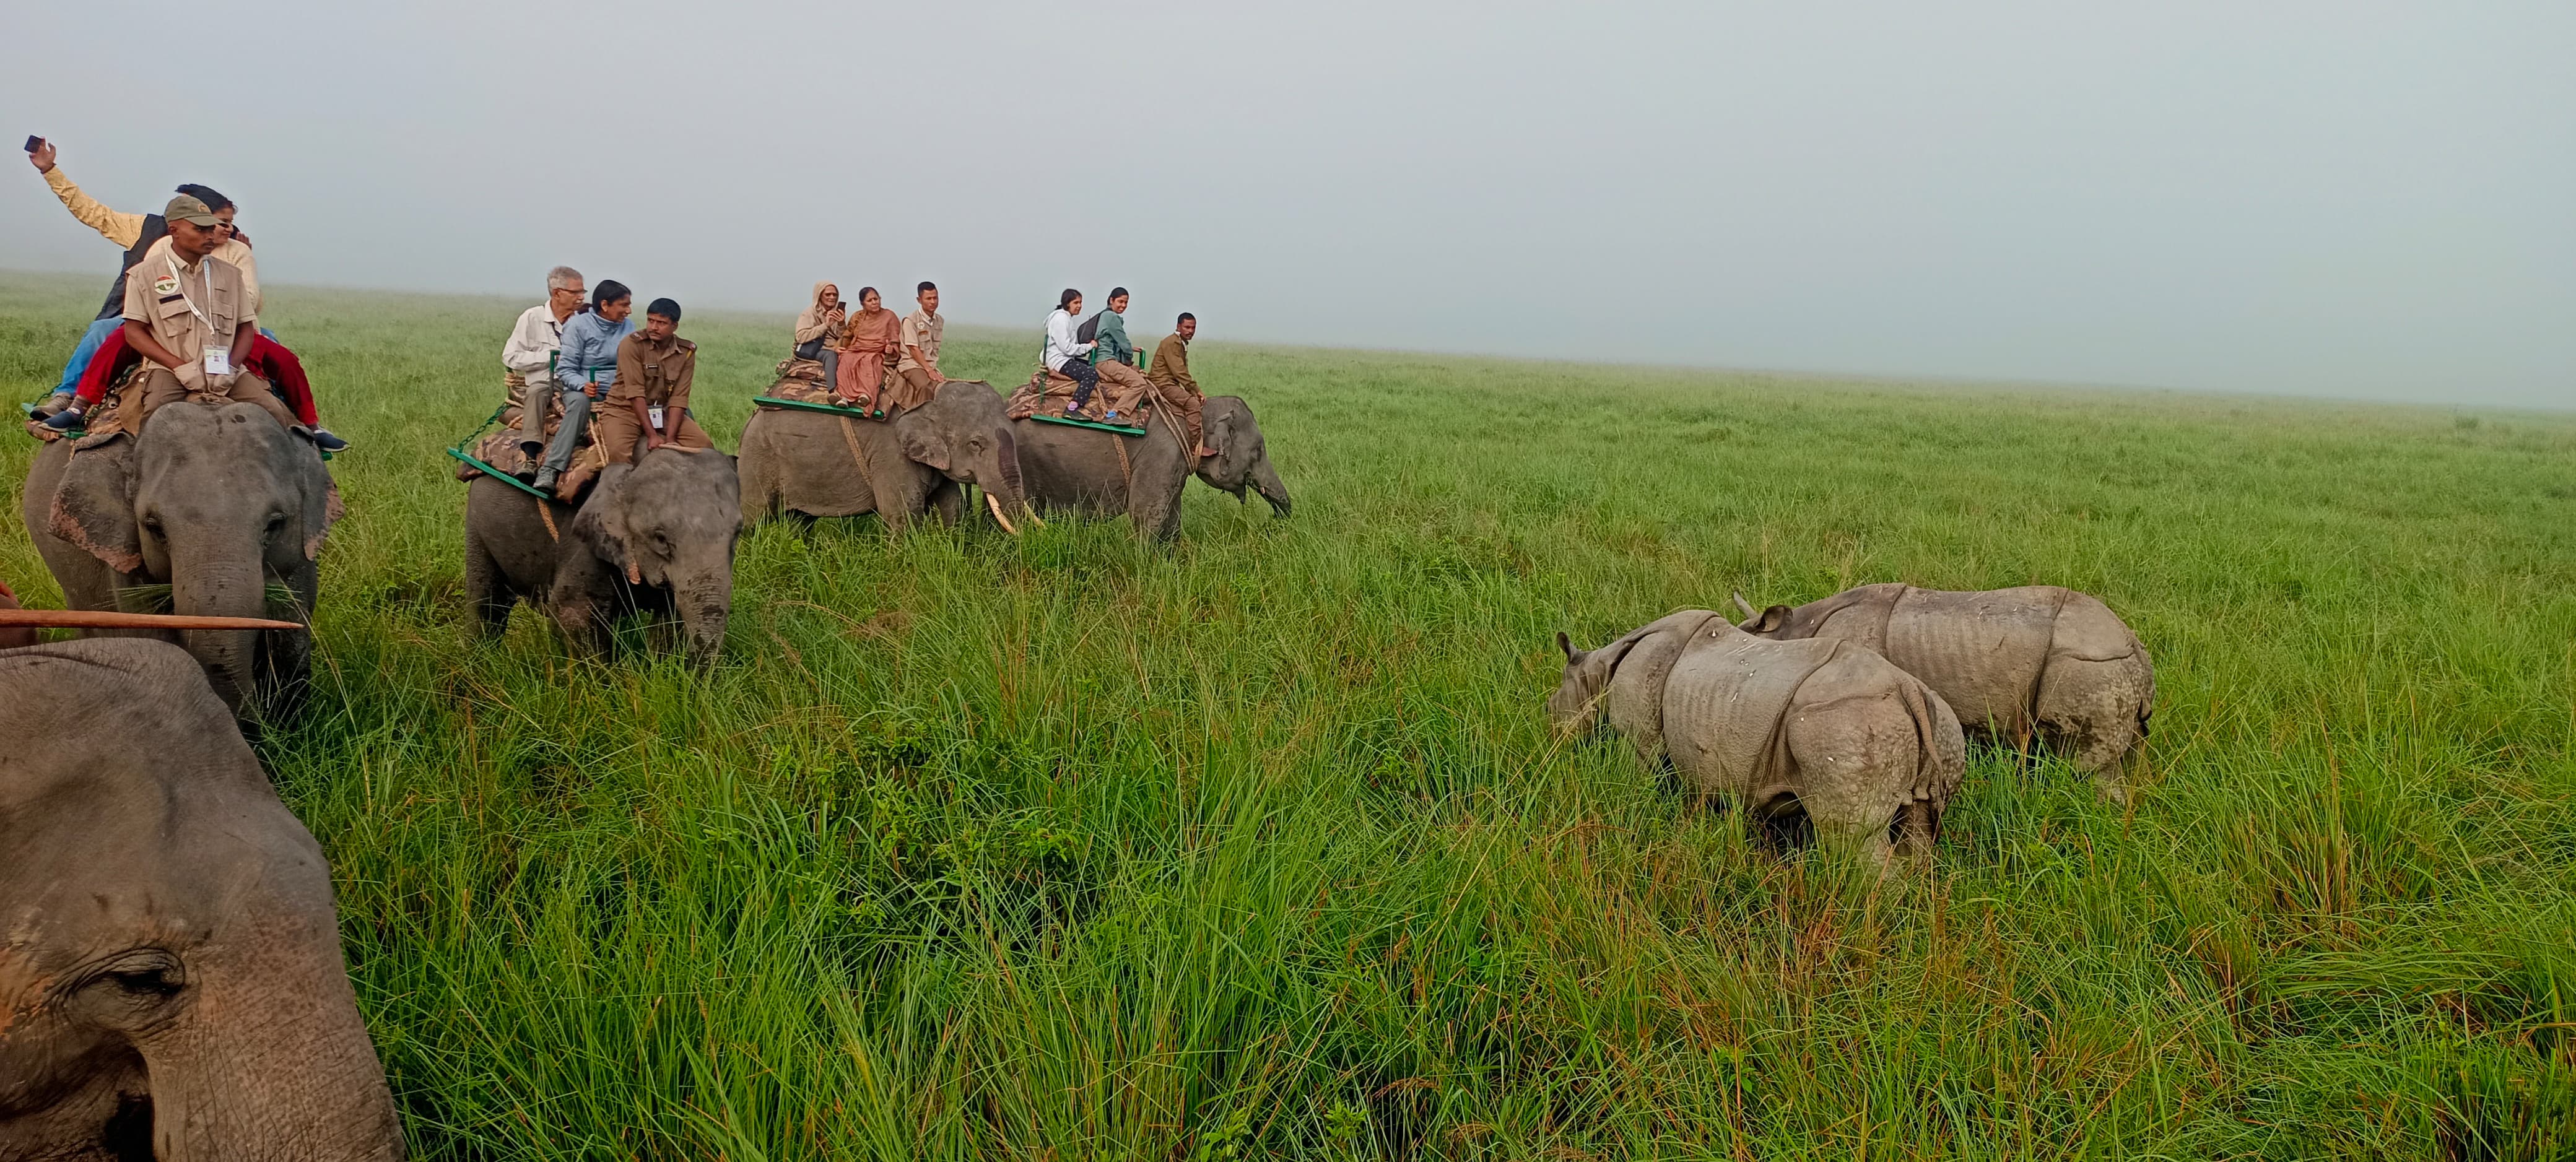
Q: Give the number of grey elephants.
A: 5